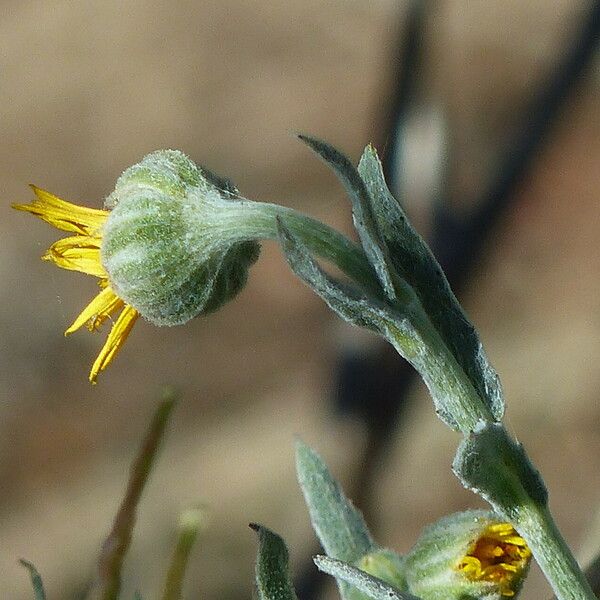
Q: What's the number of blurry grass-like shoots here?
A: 2